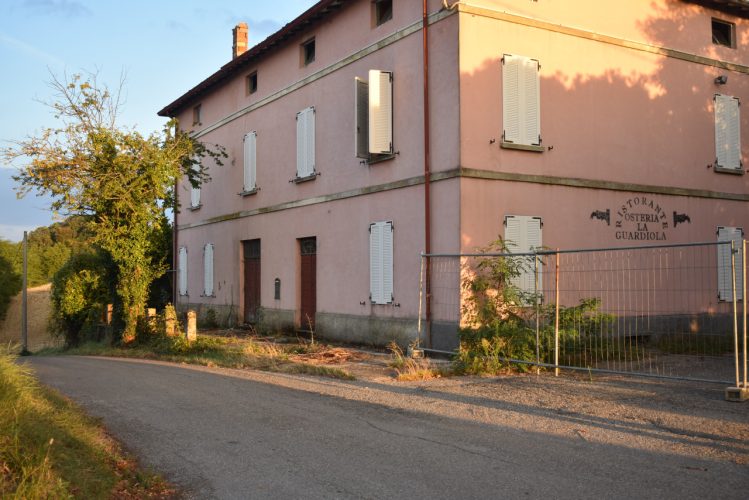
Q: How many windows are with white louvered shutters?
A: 11